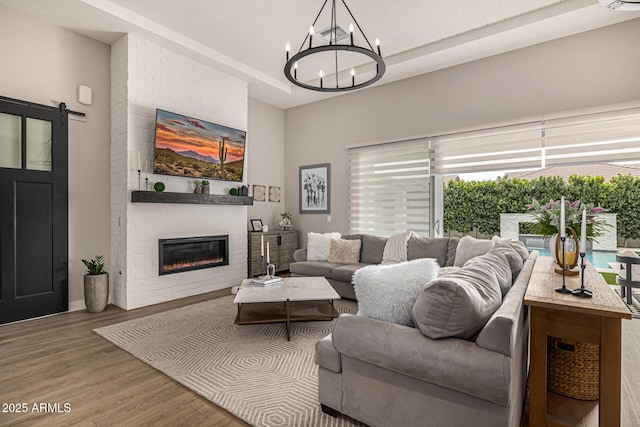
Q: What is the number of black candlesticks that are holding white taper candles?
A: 6